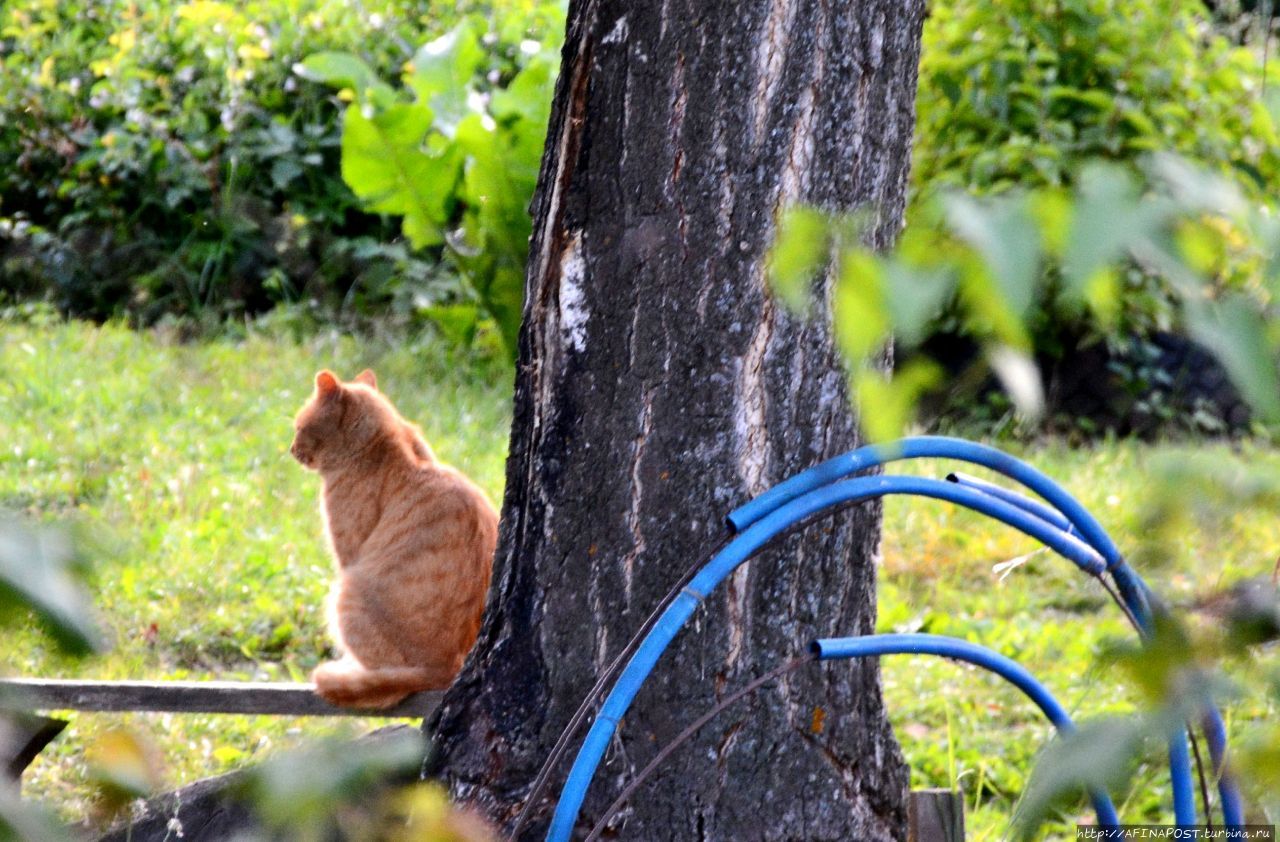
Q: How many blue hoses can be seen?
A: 4